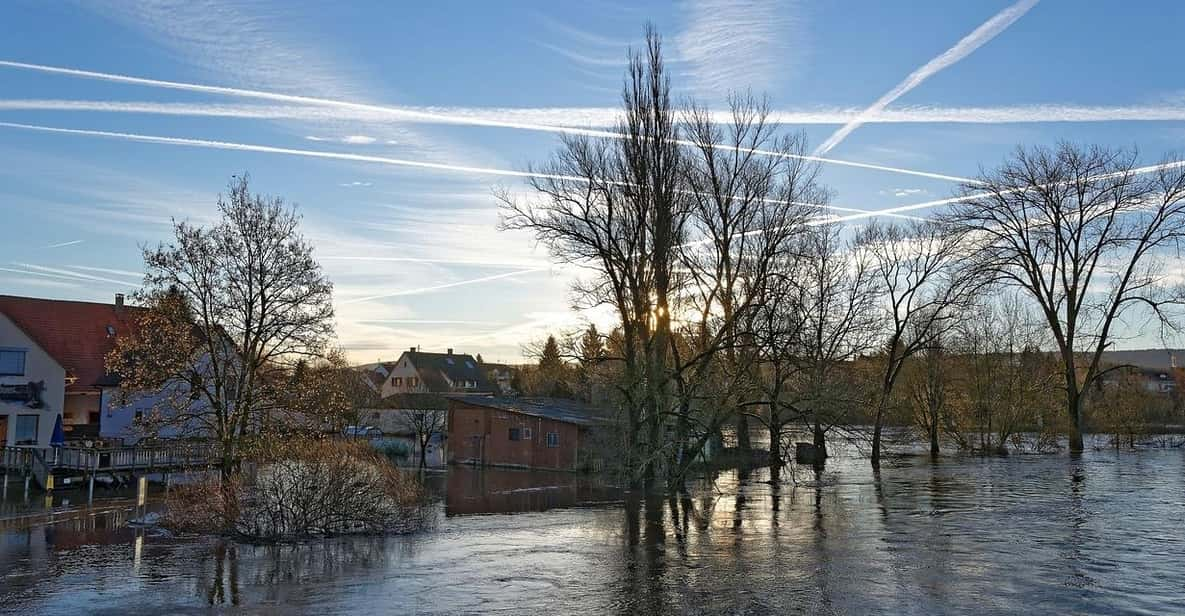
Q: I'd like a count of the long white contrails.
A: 5